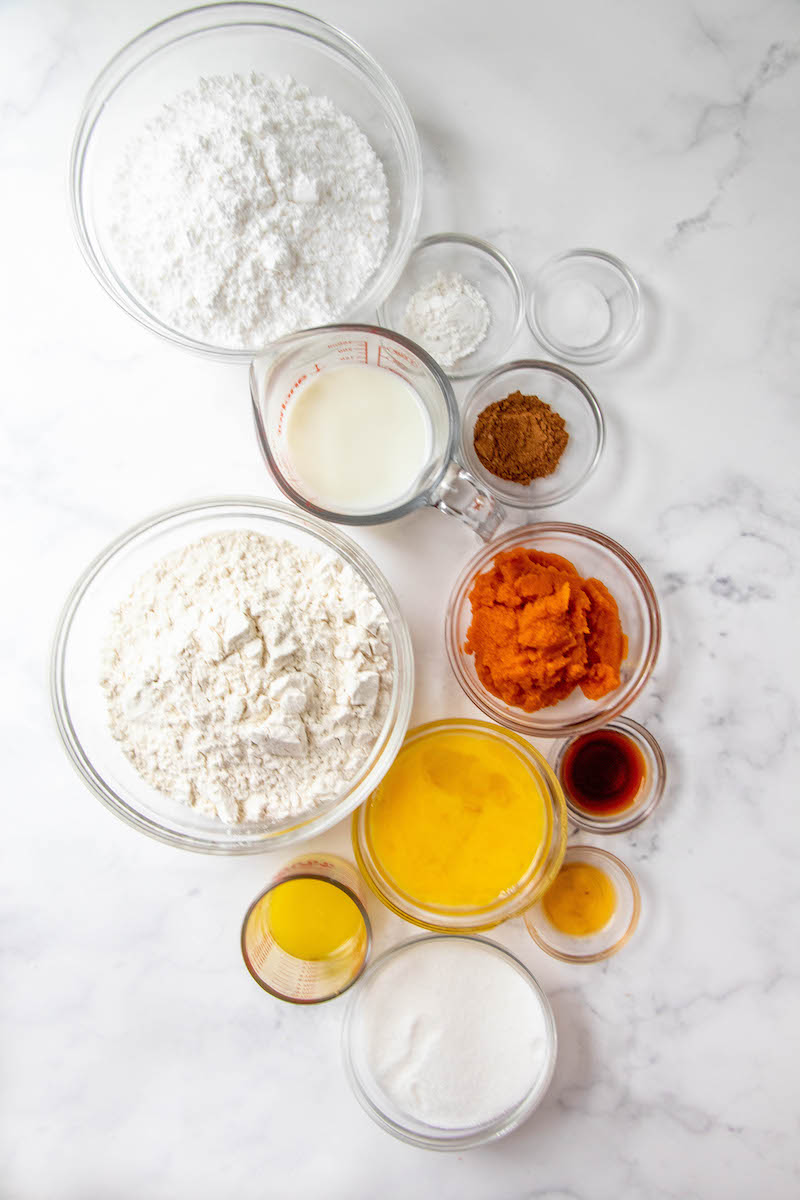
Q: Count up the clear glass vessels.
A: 12